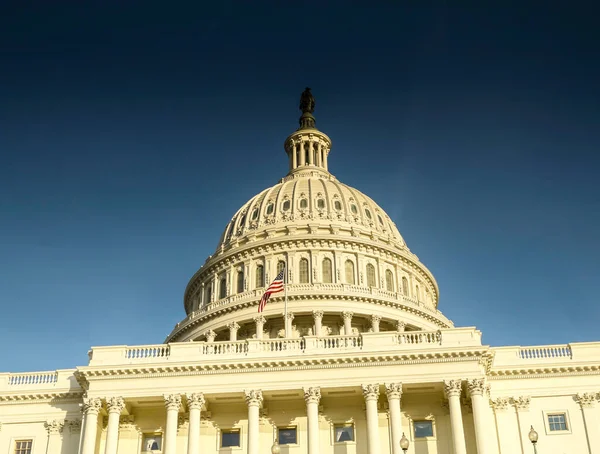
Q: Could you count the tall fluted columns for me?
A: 10